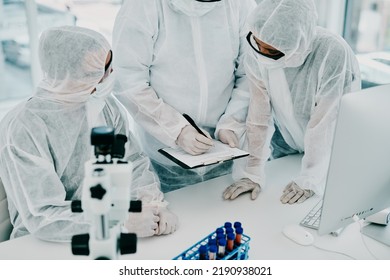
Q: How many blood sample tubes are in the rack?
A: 11